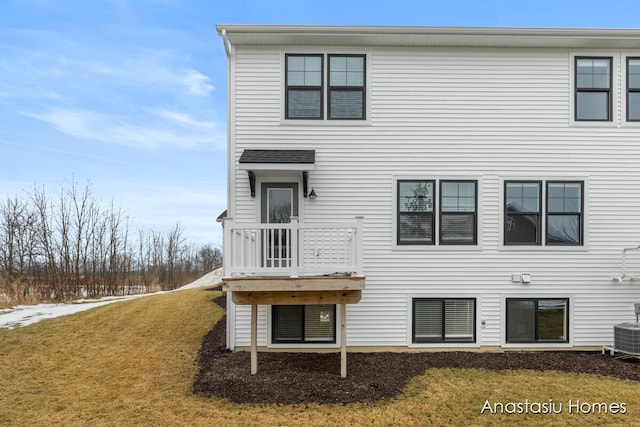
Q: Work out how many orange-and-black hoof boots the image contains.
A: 0